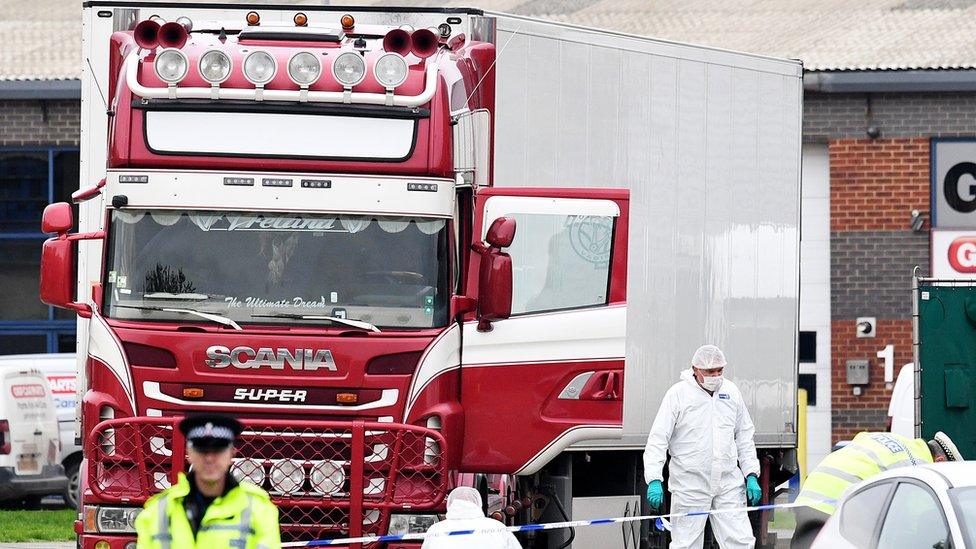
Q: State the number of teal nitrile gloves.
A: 2